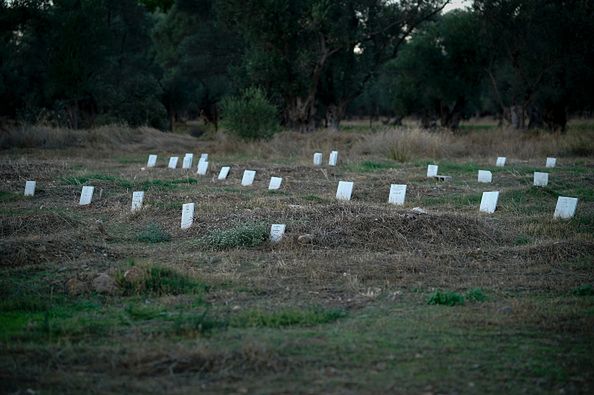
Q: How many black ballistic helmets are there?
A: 0